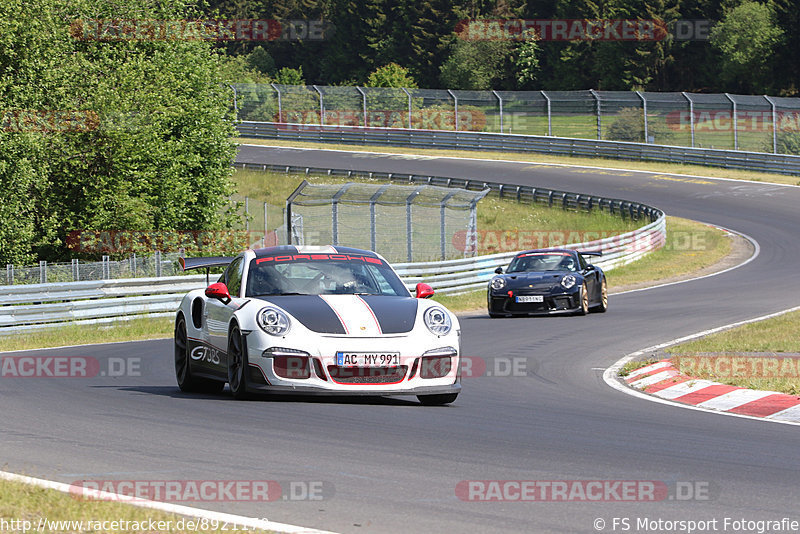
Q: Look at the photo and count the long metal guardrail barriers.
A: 2